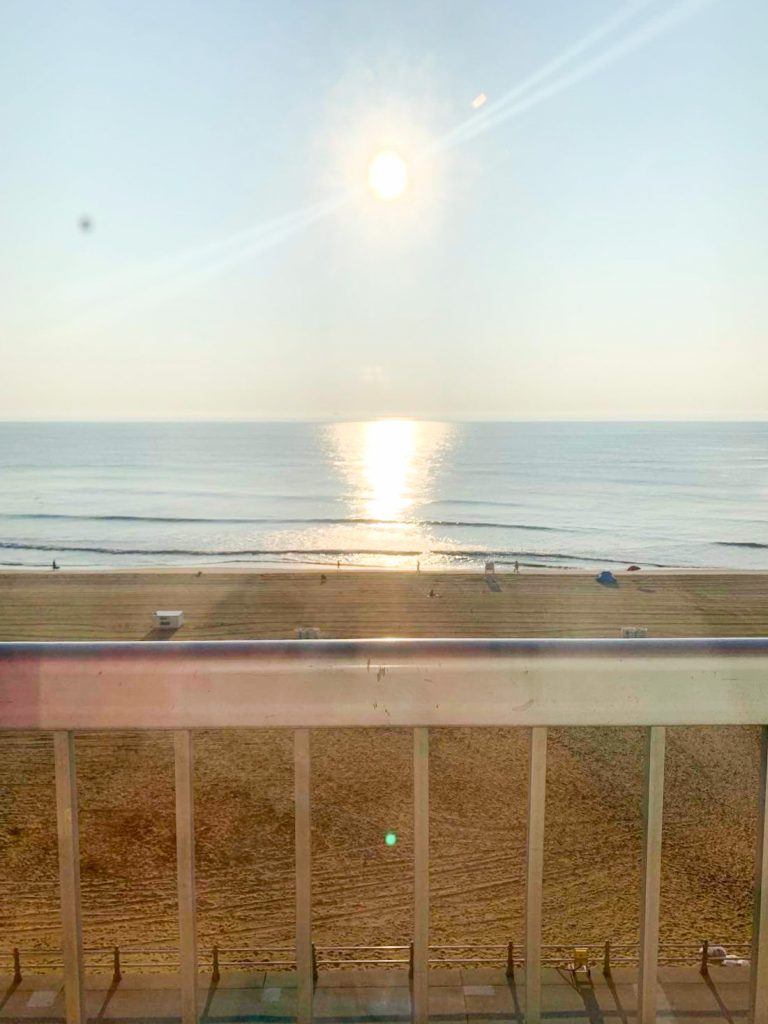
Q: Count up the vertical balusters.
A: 7